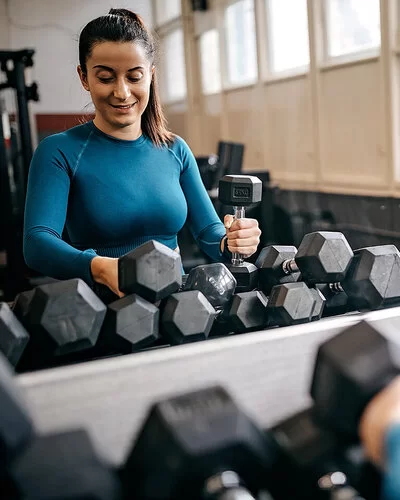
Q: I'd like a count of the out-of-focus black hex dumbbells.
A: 5